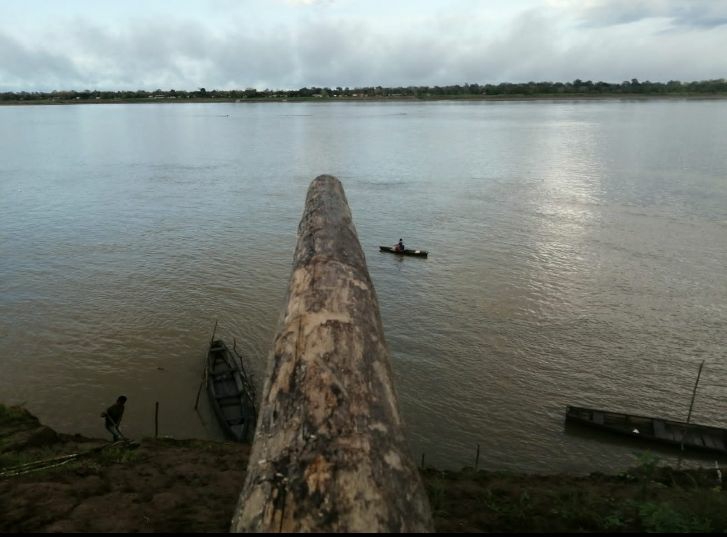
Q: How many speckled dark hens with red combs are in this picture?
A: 0